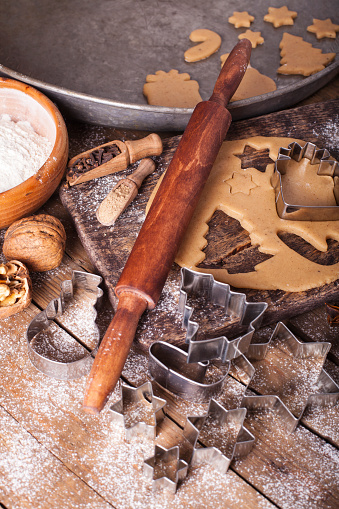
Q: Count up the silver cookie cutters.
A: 8